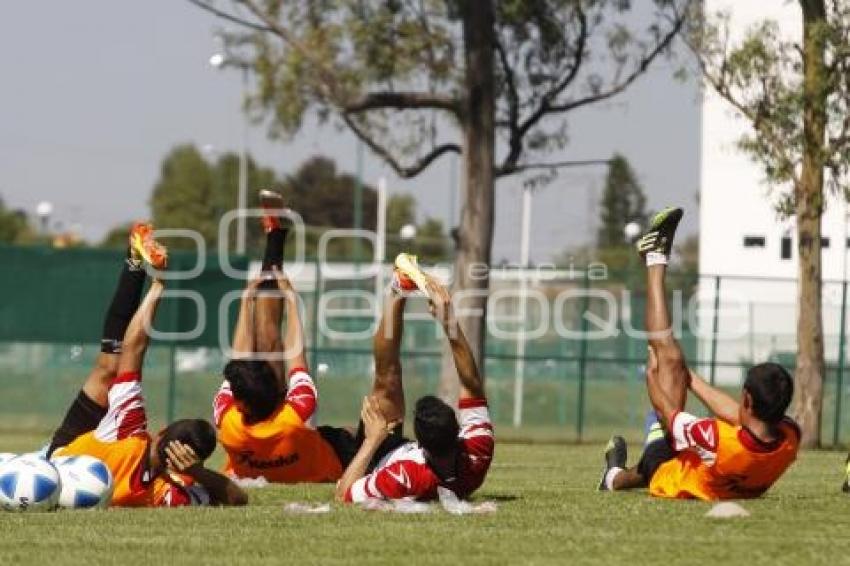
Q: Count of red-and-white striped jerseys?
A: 4